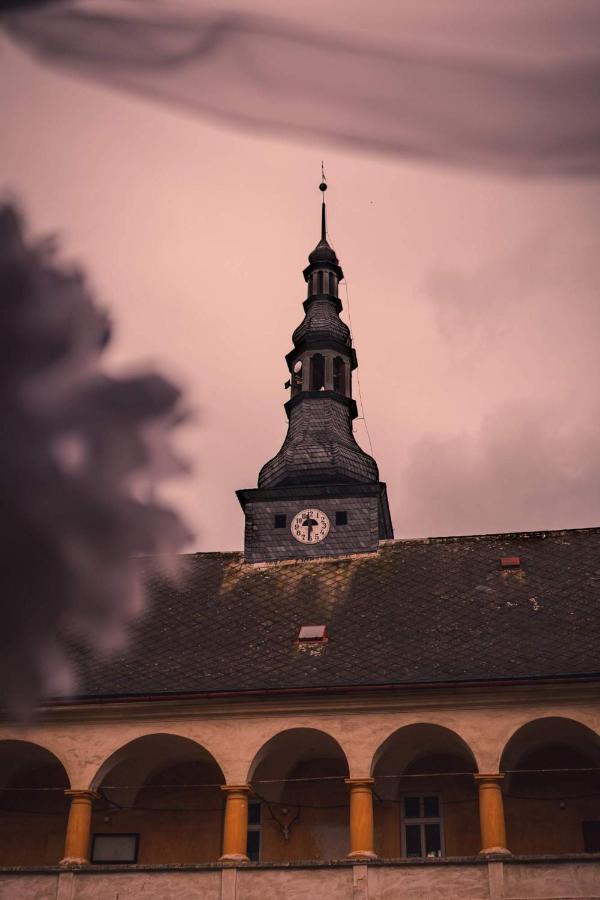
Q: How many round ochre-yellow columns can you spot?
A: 4